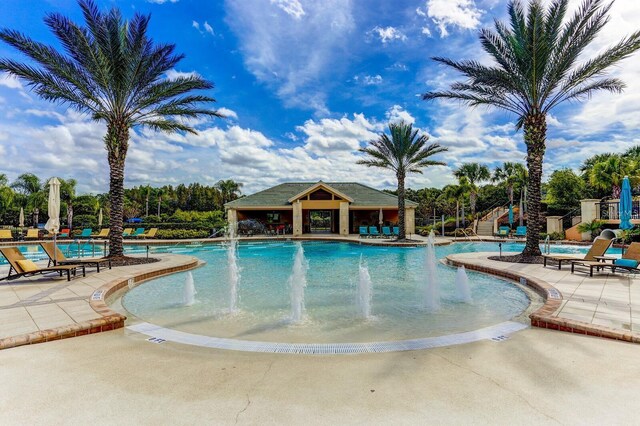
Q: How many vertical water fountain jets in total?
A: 6